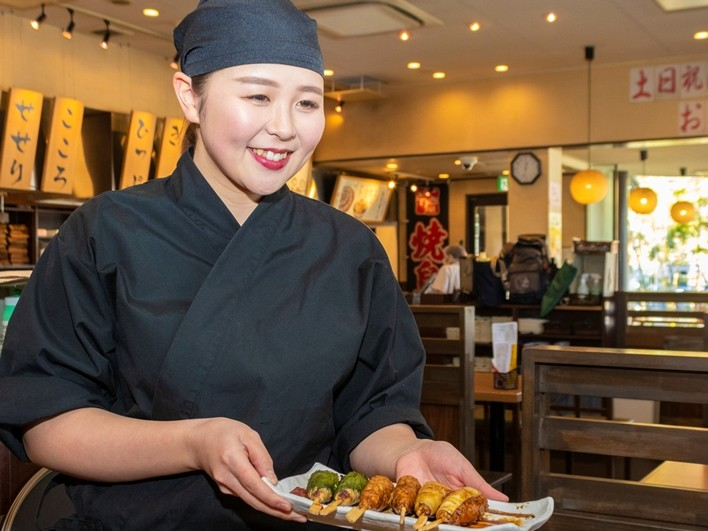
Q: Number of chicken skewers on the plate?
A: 6